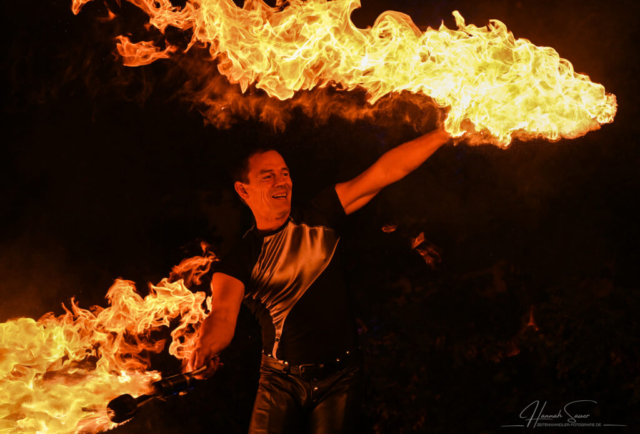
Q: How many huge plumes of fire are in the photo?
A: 2